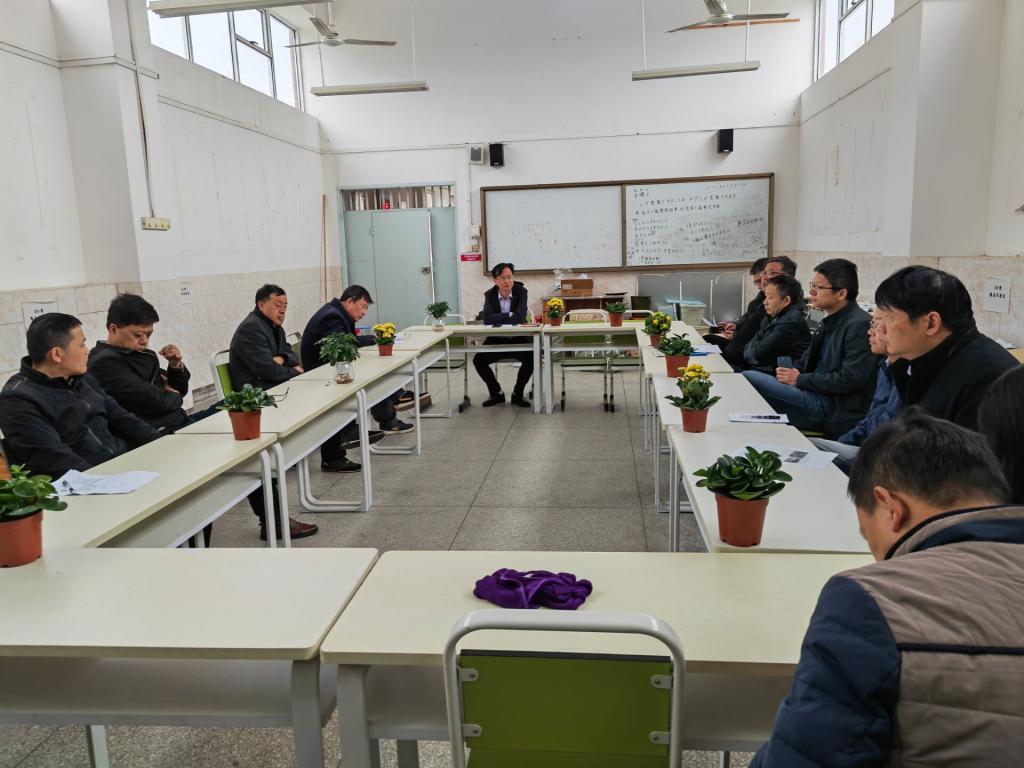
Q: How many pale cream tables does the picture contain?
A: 12